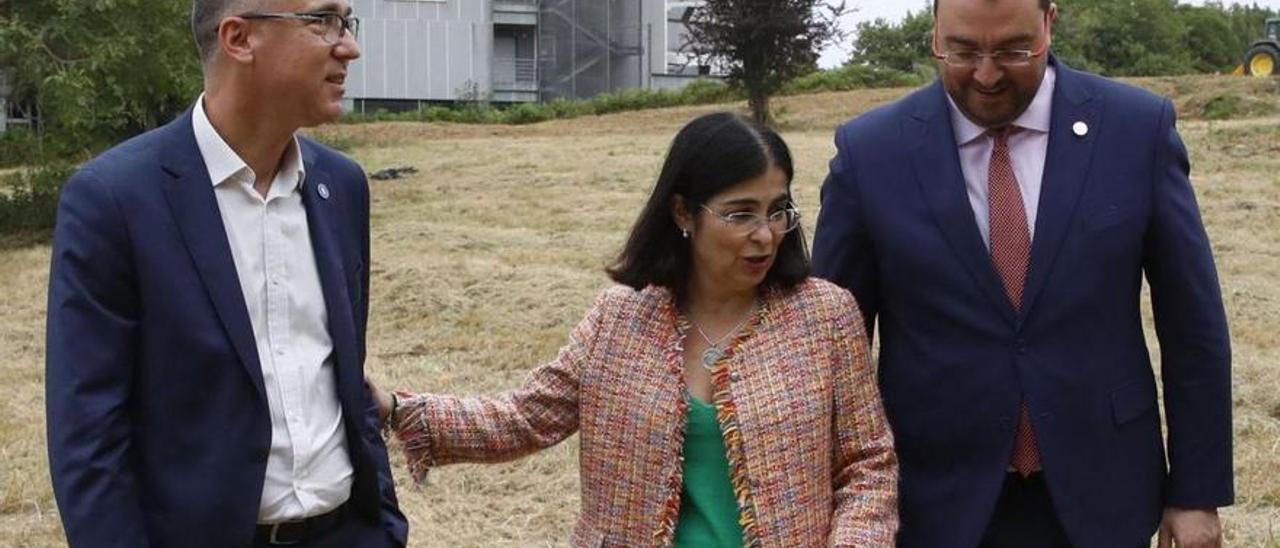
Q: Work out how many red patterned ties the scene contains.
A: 1